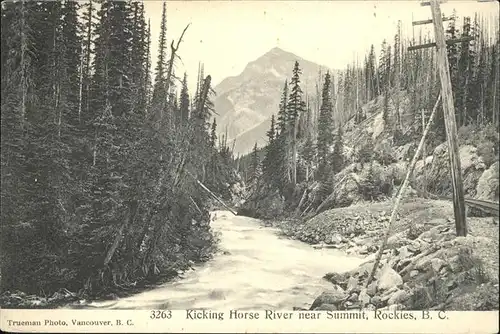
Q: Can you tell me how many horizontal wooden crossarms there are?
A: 3